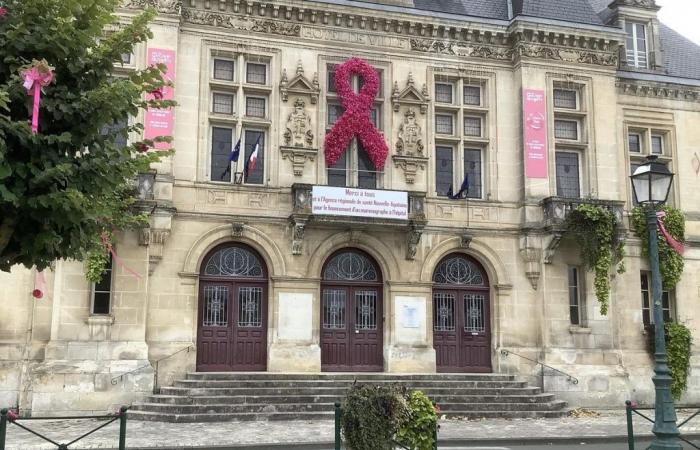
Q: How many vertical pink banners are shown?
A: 2